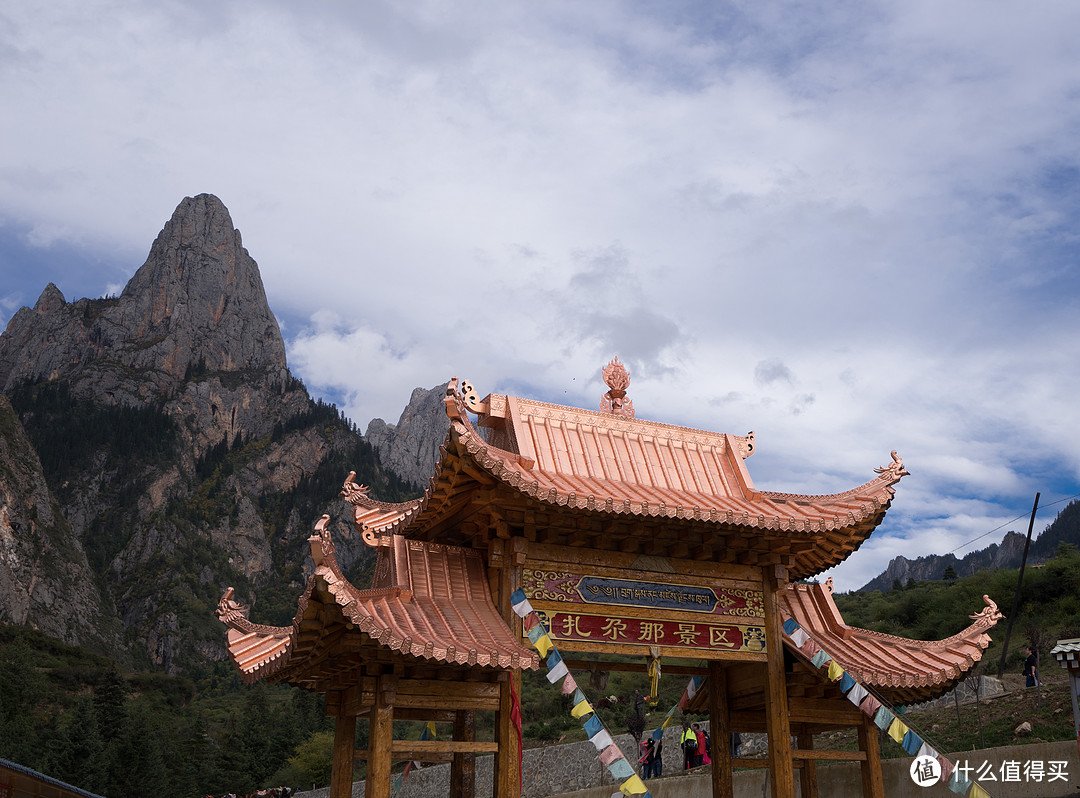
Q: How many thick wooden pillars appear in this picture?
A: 8